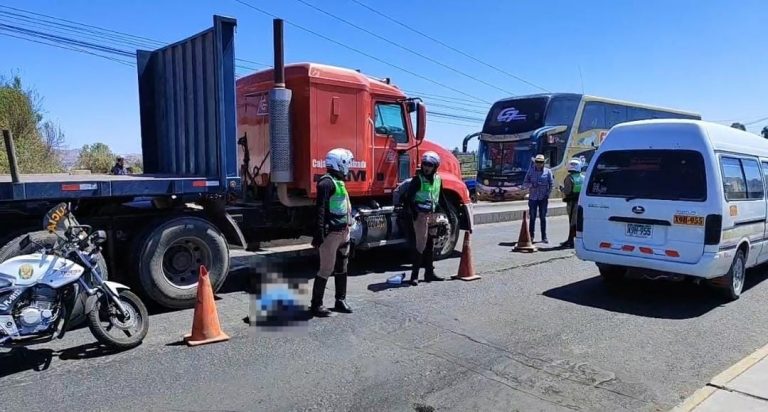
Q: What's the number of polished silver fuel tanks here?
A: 1